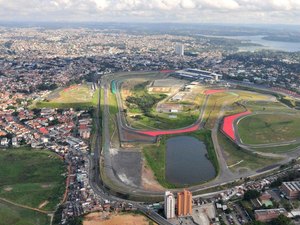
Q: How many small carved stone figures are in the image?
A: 0